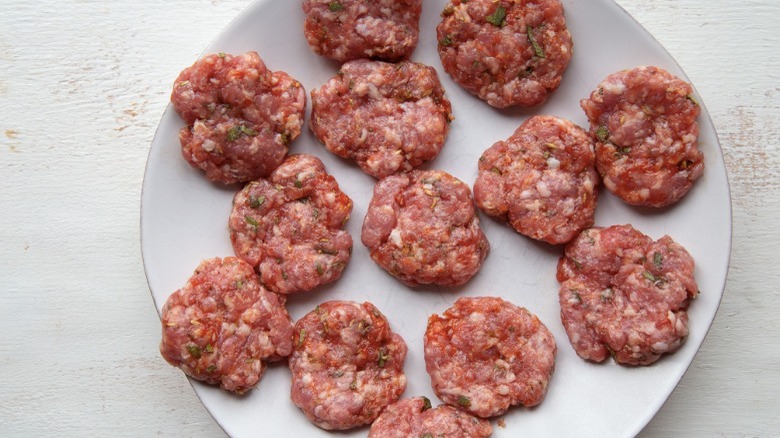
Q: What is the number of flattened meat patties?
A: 13